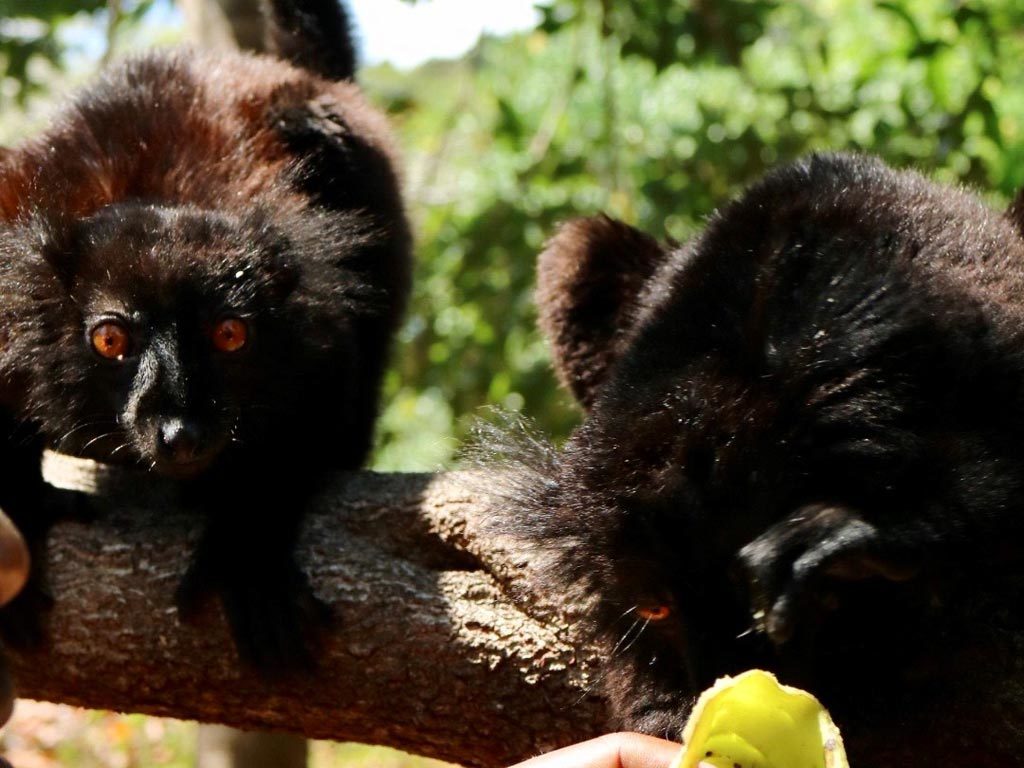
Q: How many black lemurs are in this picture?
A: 2